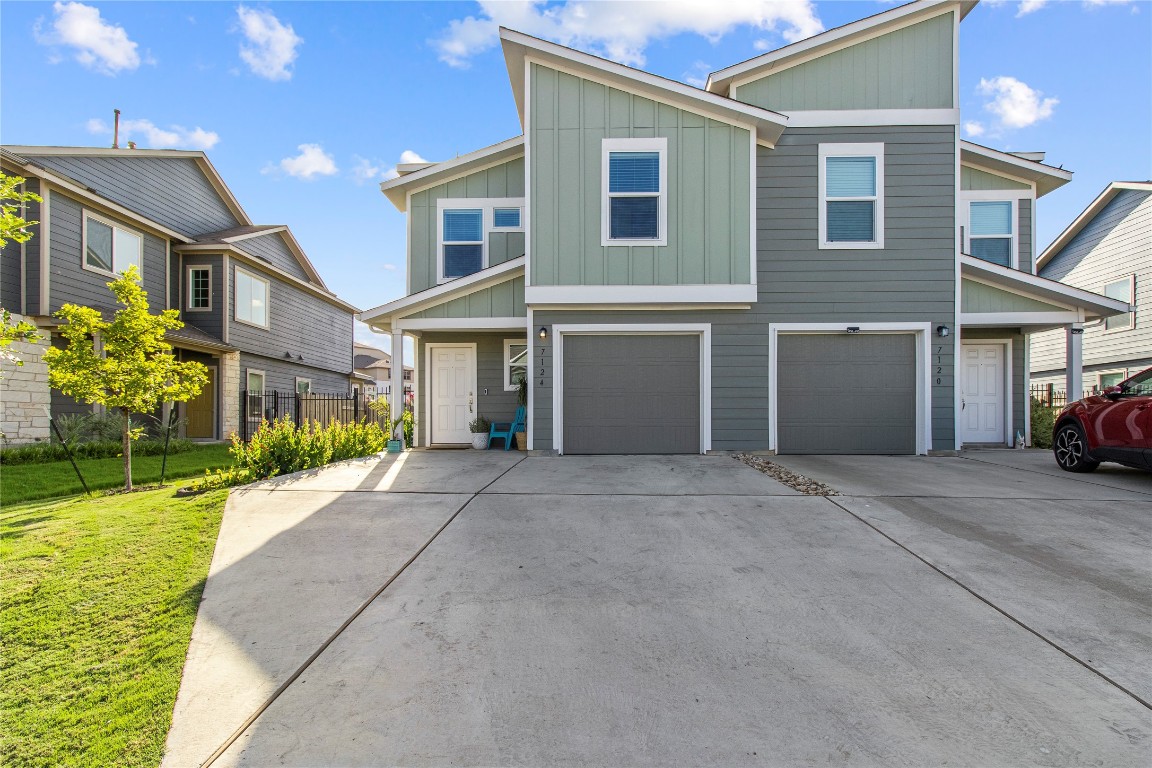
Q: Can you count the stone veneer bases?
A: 2